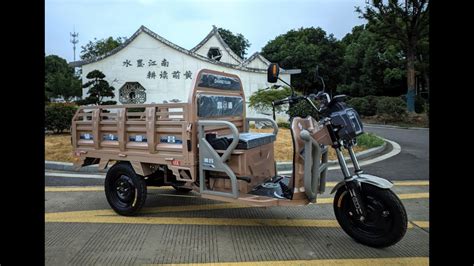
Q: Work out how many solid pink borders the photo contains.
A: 0